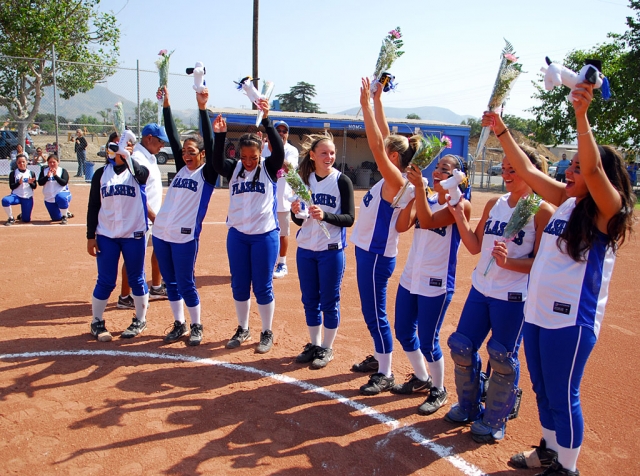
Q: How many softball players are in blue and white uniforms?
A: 10